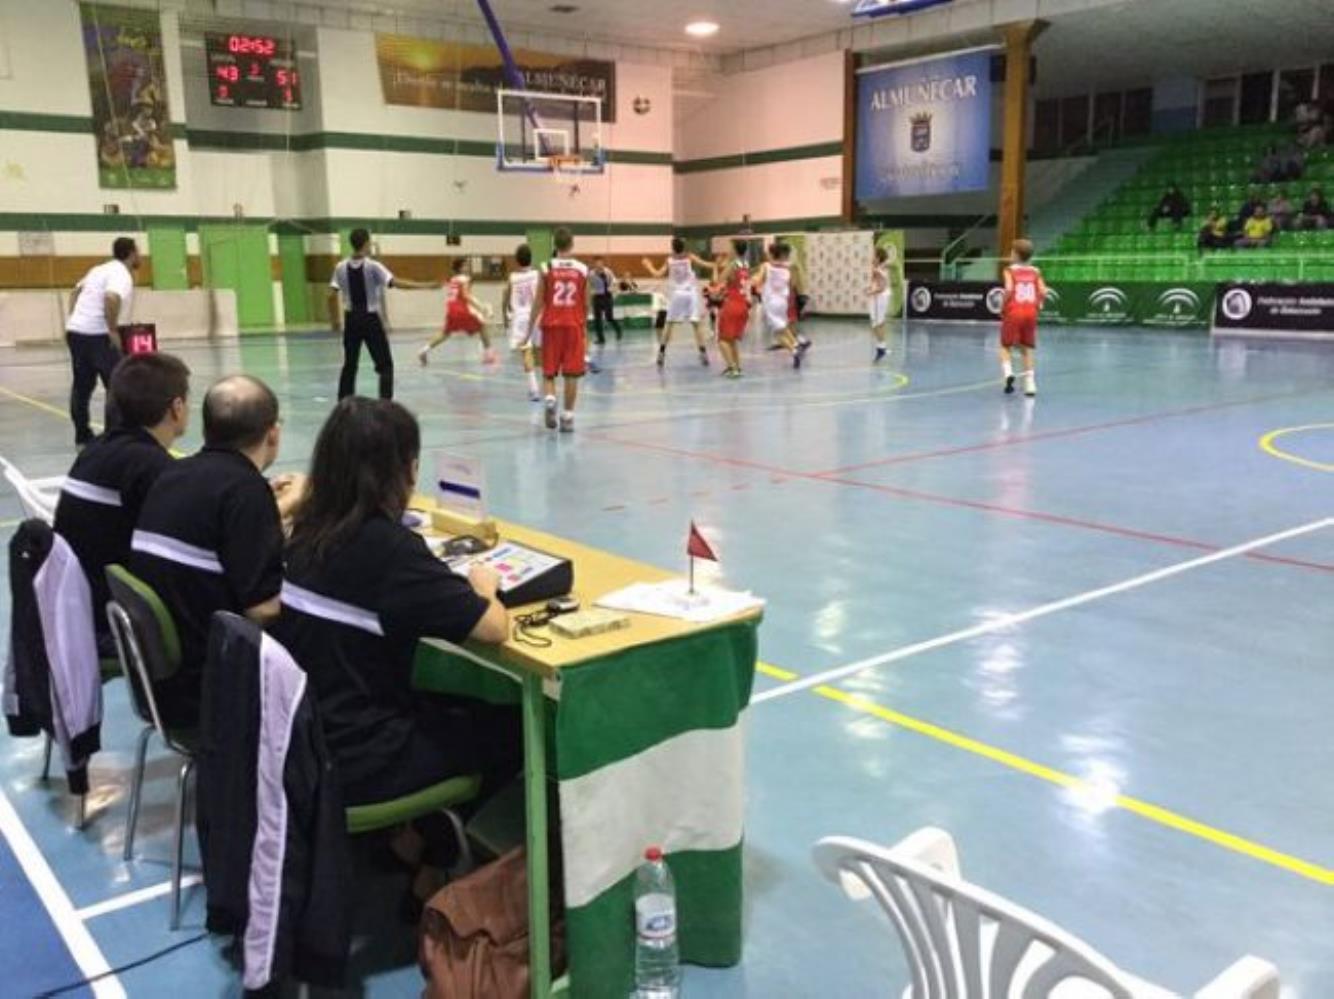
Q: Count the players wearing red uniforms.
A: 5